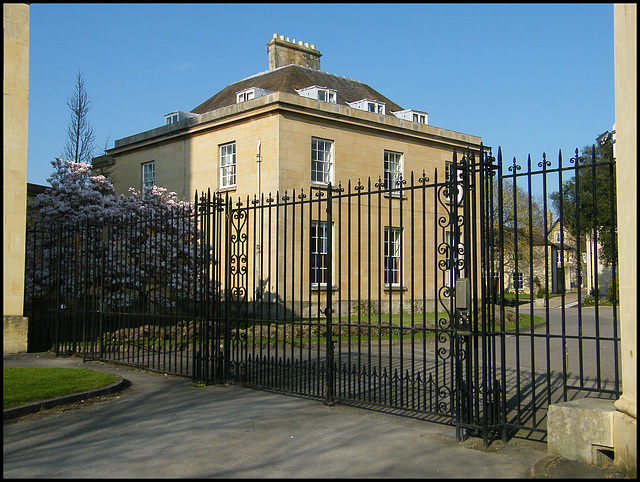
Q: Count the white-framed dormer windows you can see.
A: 5